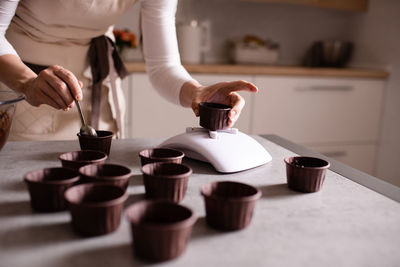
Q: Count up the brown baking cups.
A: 11